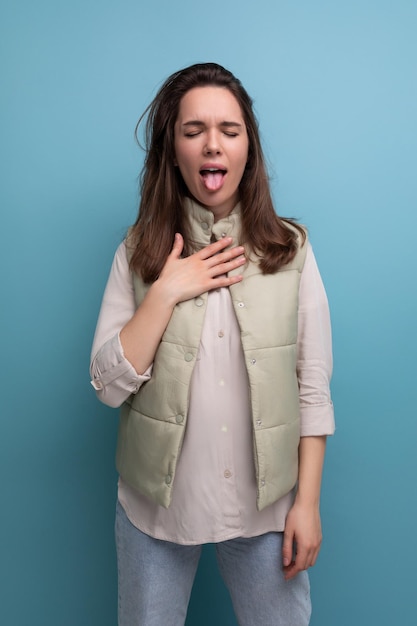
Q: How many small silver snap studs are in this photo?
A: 5